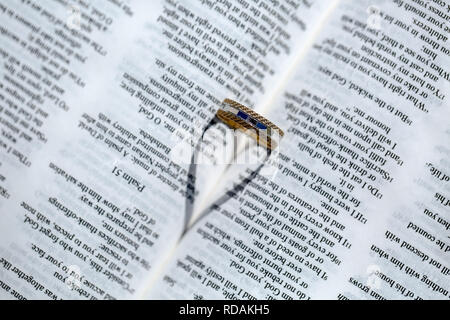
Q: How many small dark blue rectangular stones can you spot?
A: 2